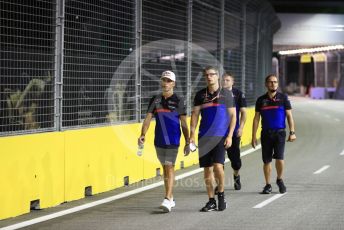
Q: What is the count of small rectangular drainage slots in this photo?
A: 5